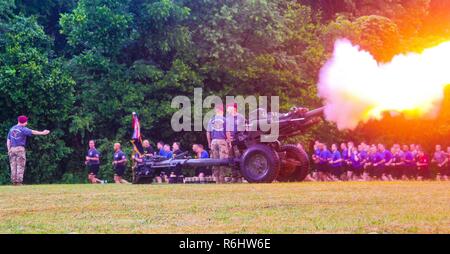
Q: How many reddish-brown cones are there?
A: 0